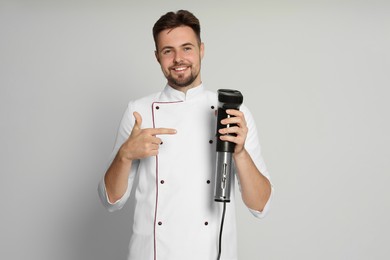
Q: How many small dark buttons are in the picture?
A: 8